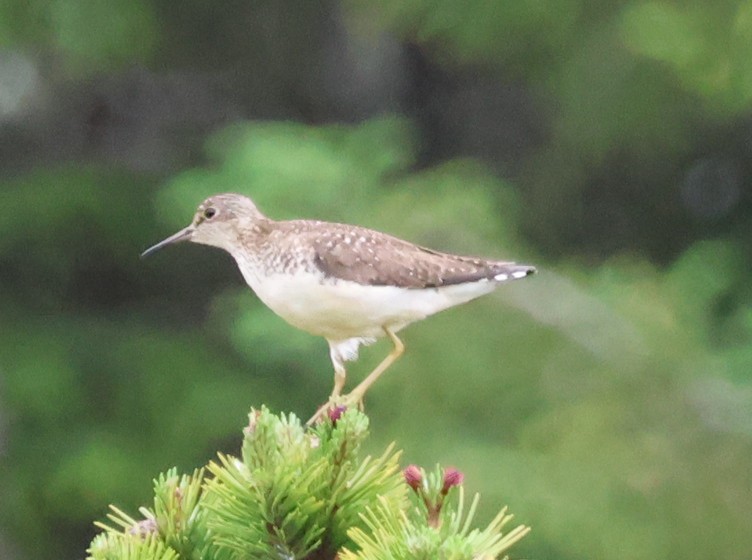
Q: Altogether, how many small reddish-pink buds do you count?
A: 3